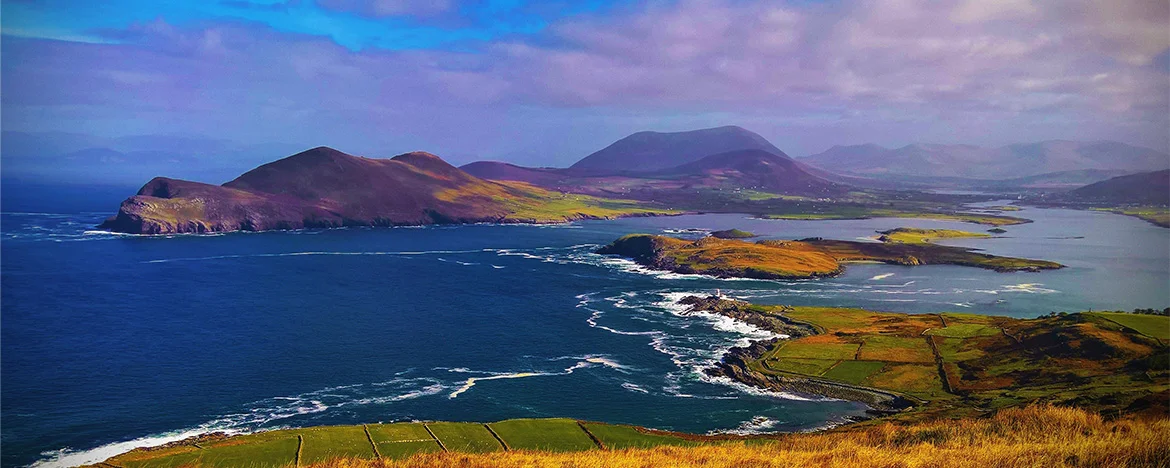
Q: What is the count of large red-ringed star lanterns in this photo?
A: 0